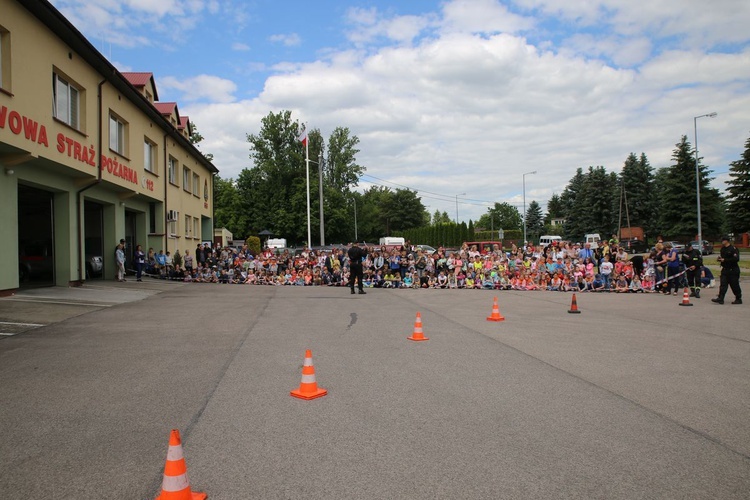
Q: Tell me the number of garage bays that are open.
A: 3